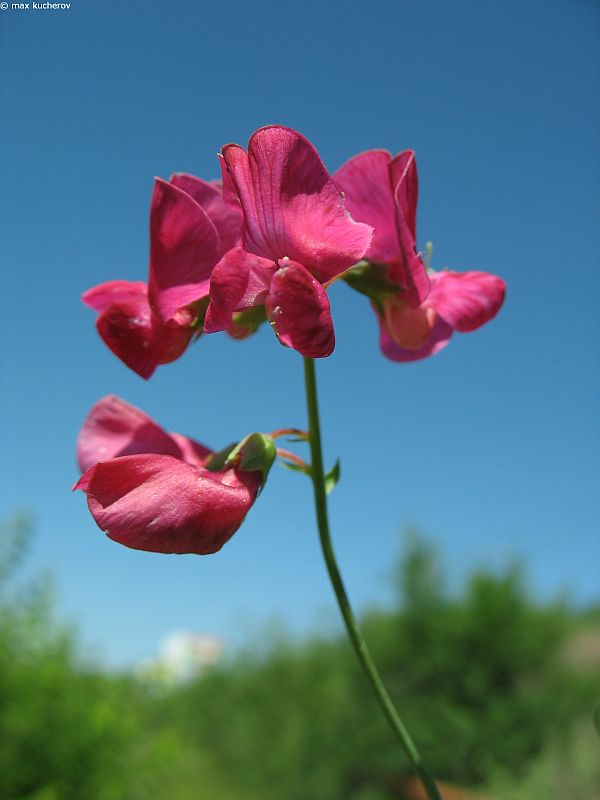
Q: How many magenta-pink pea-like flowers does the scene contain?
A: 5